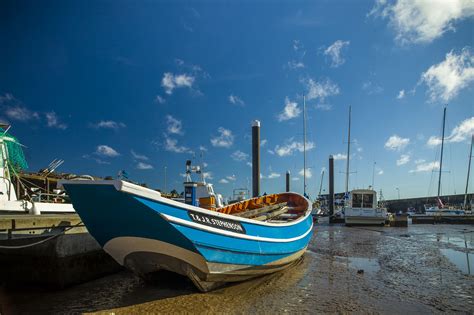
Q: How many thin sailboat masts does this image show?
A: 4